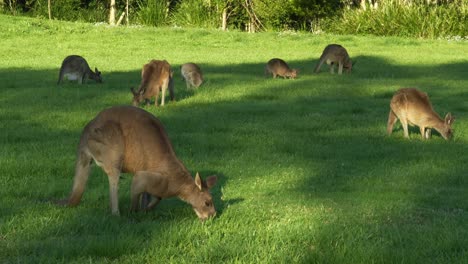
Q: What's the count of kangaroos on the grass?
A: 7